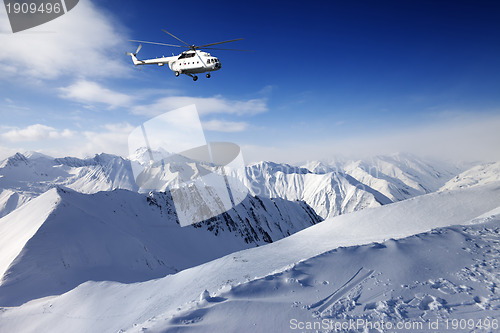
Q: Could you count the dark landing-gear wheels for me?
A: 3